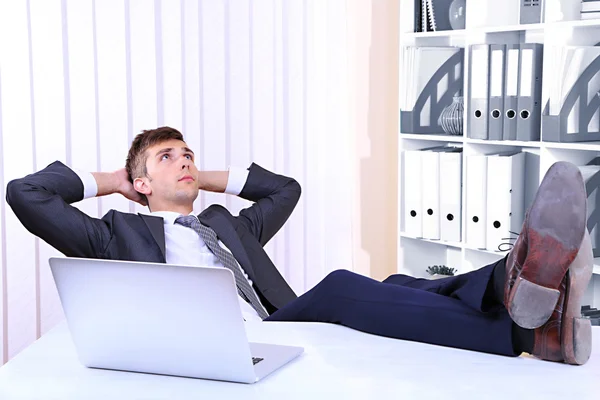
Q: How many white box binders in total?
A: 5